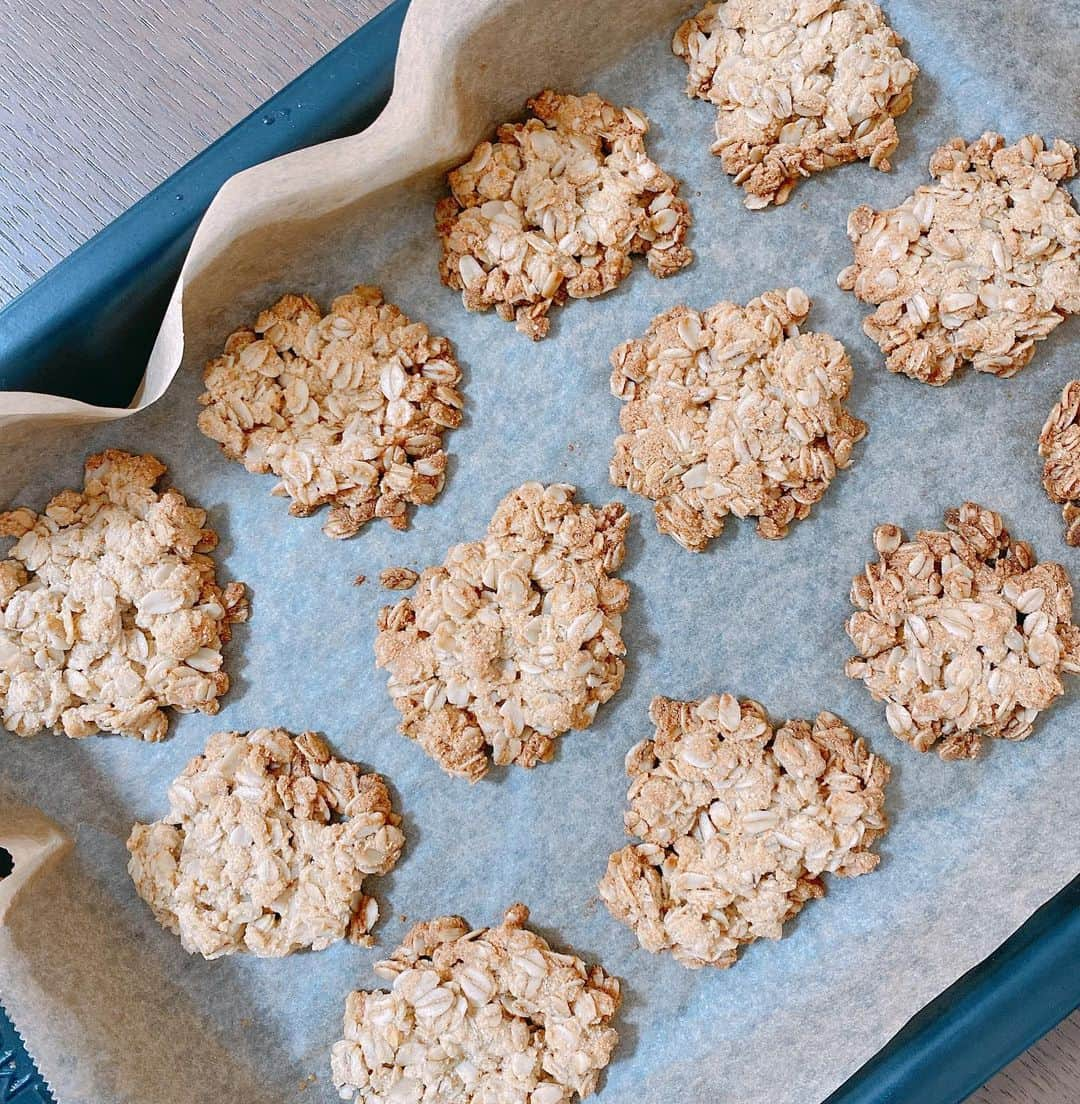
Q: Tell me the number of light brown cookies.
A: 12